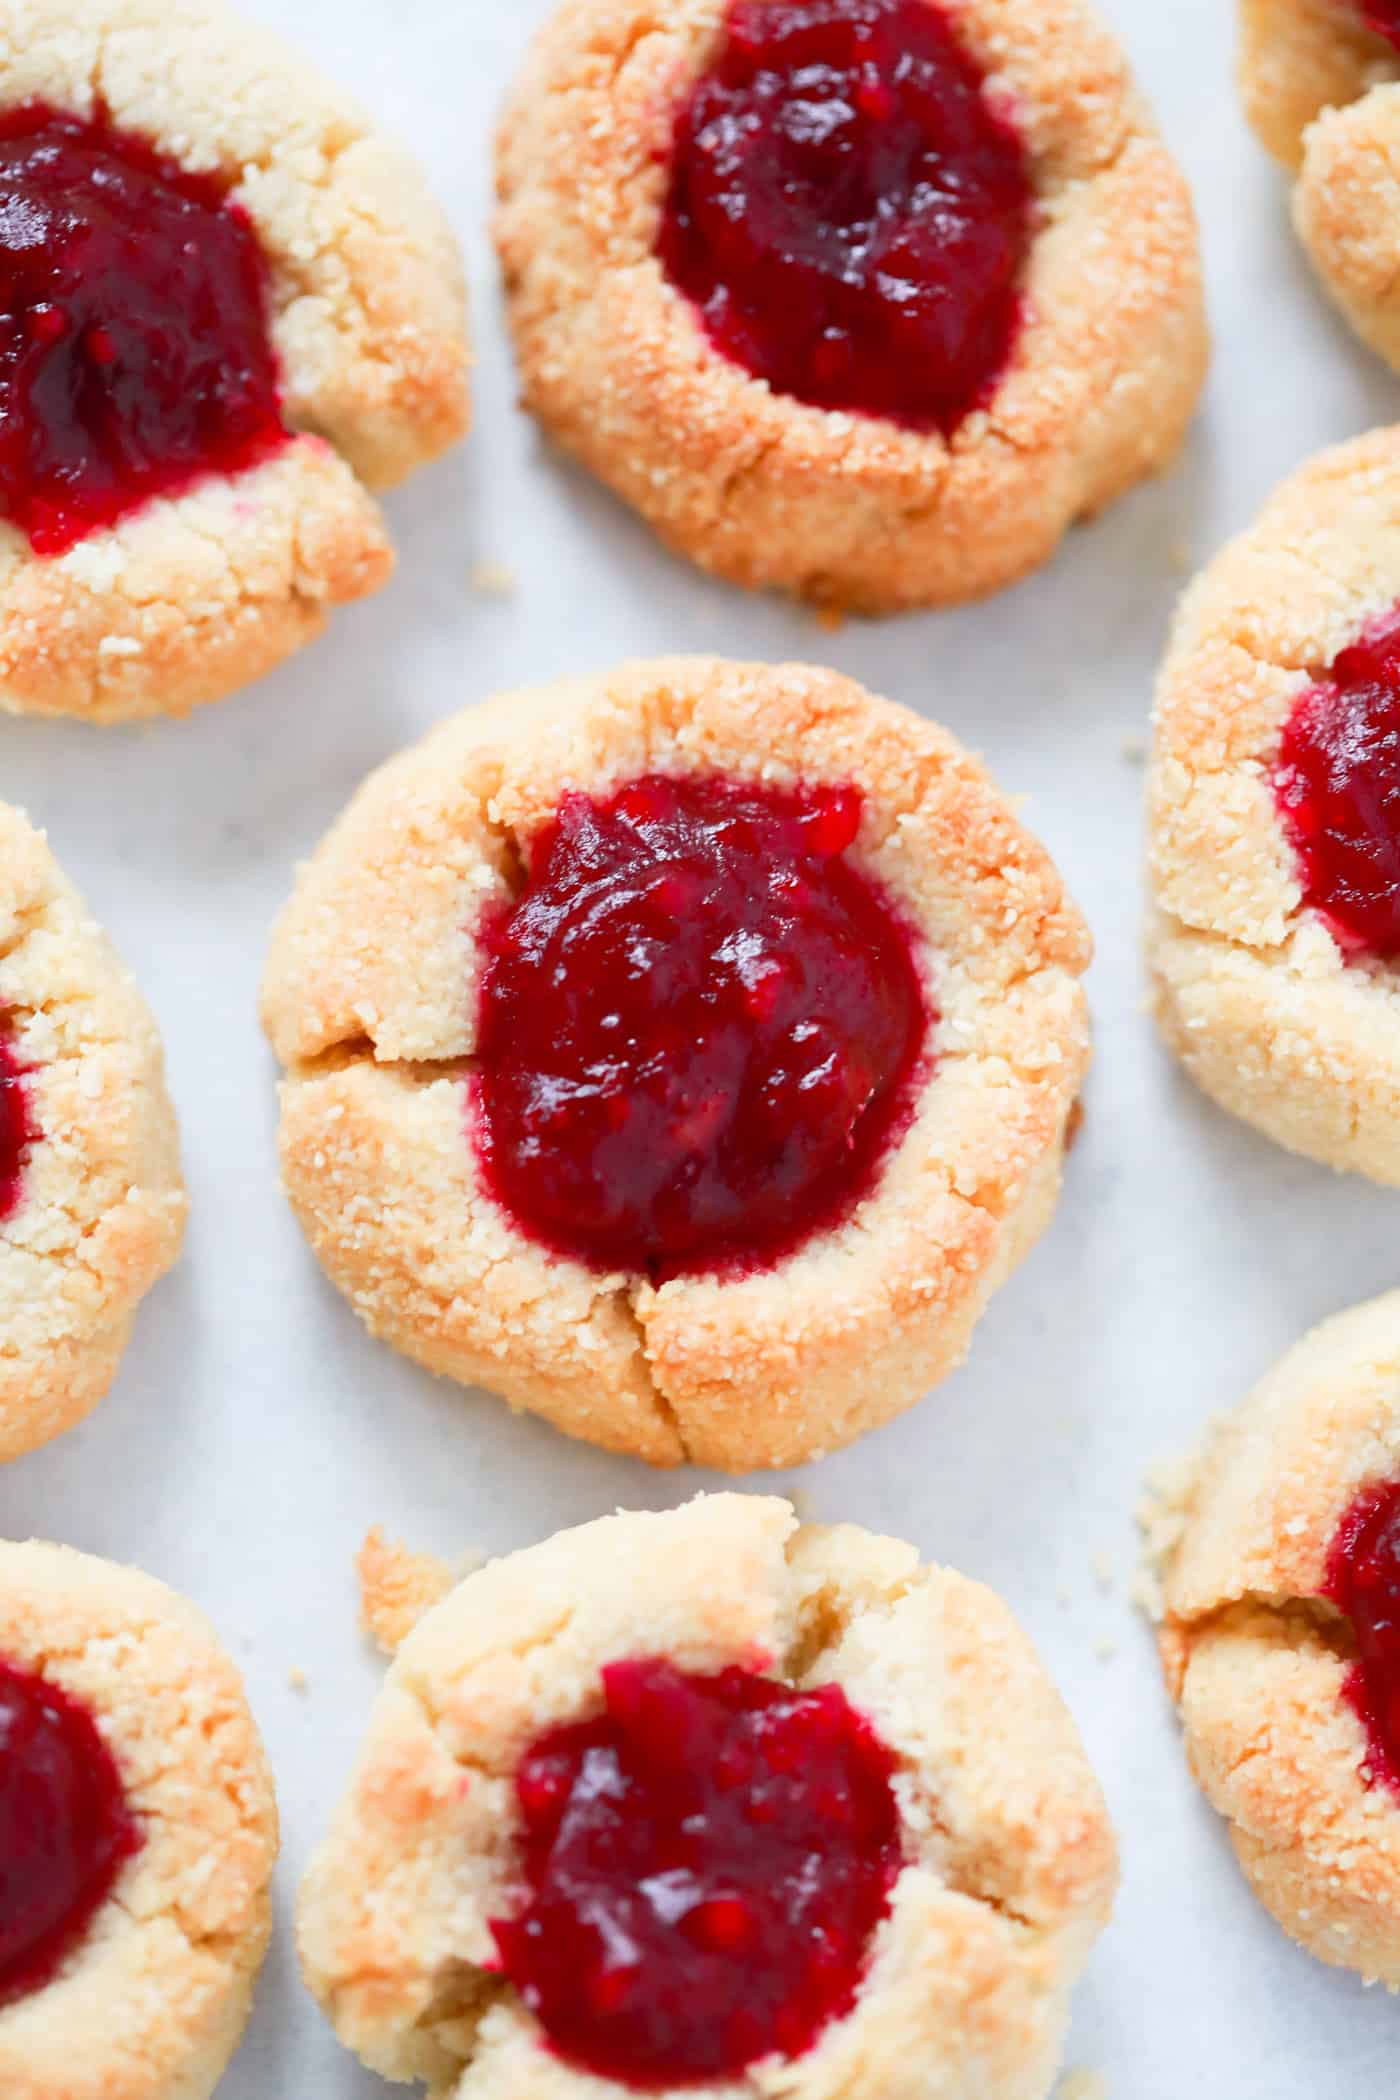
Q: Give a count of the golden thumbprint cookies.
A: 9